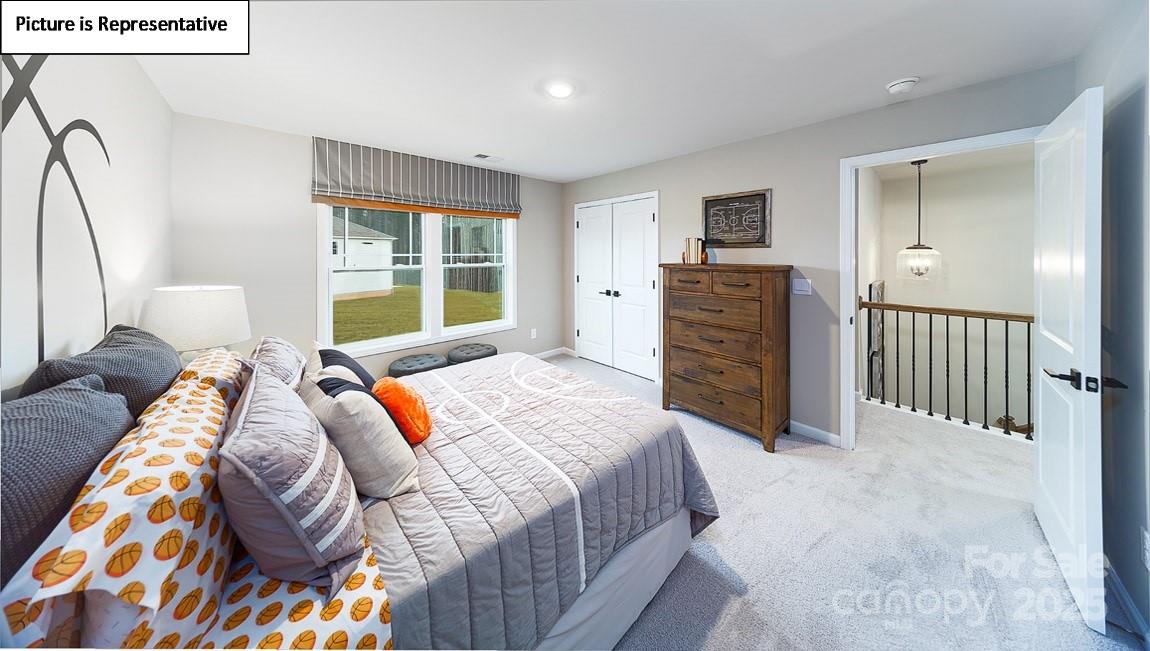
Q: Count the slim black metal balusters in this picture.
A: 10